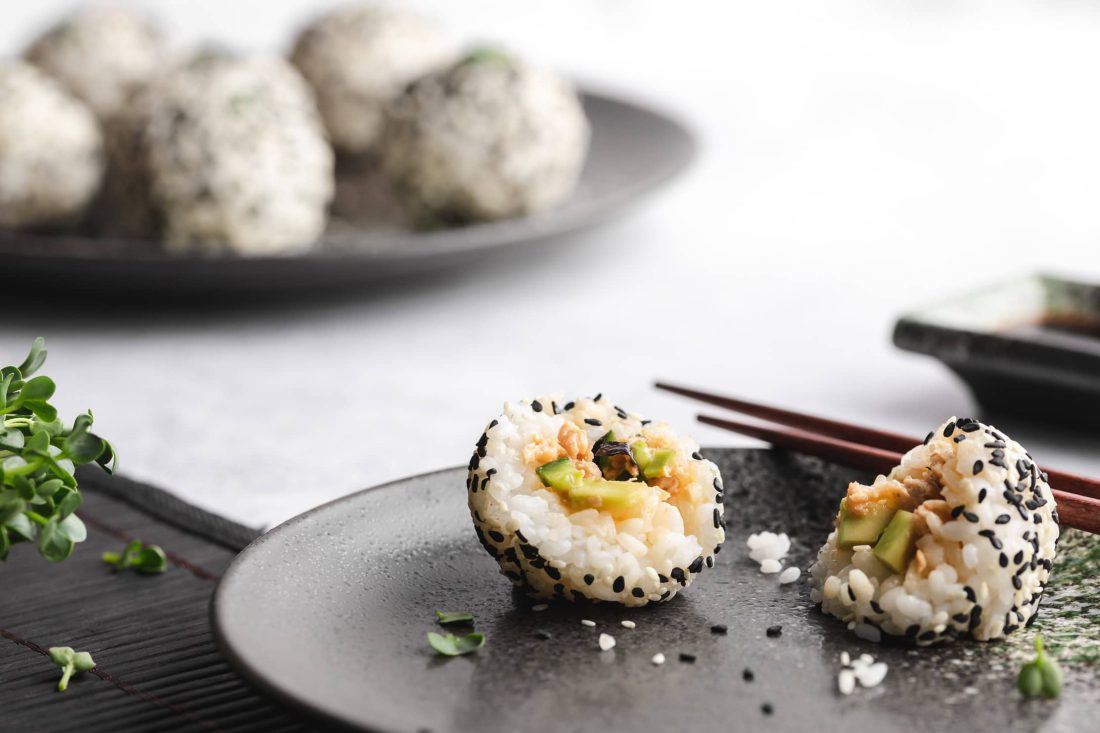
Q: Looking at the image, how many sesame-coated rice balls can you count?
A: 7